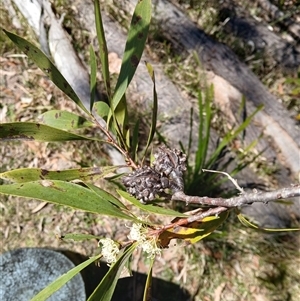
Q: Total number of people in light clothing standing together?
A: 0